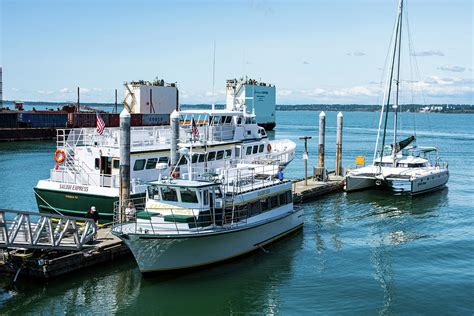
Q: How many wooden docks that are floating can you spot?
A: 1